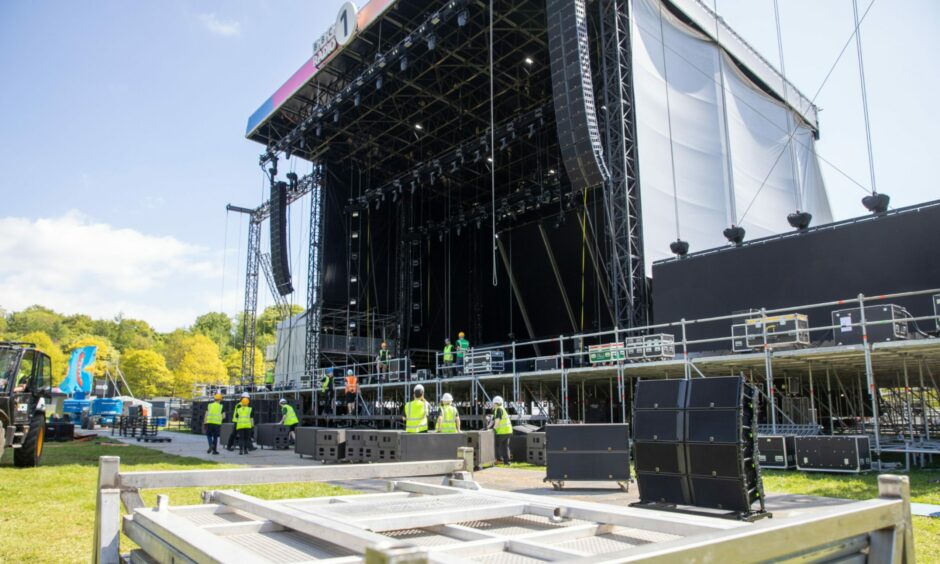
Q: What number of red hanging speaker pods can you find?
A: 0